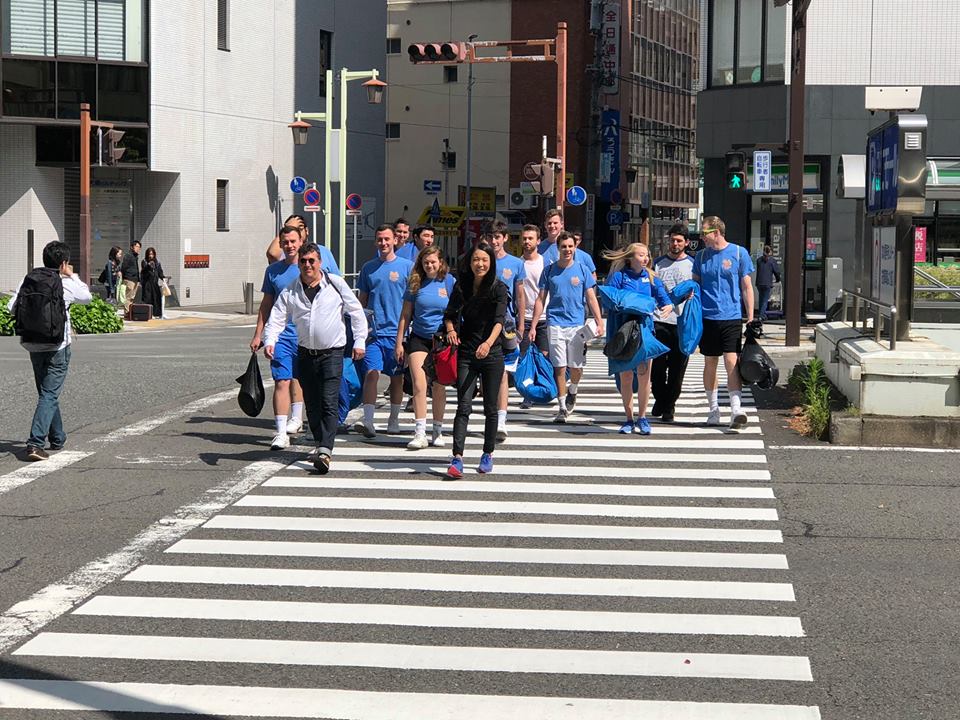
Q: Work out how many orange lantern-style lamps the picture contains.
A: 2